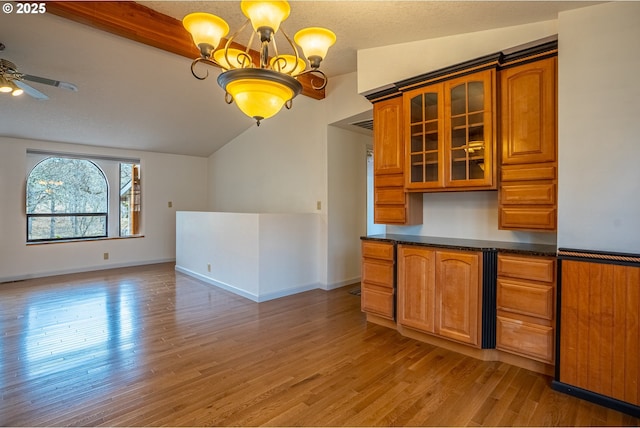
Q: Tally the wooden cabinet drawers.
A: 12